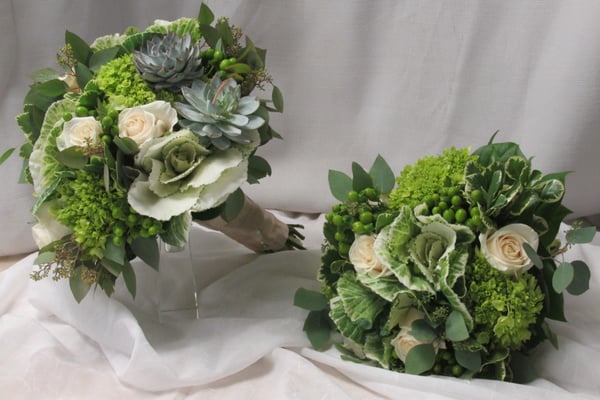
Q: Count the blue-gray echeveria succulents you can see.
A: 2